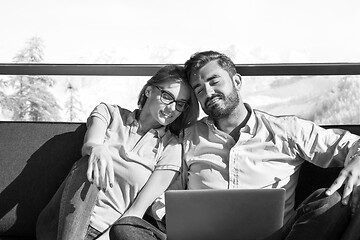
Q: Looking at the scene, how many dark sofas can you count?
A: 1